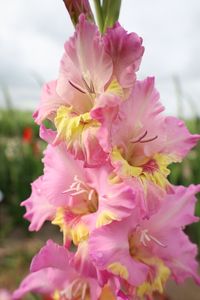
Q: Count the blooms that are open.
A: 5